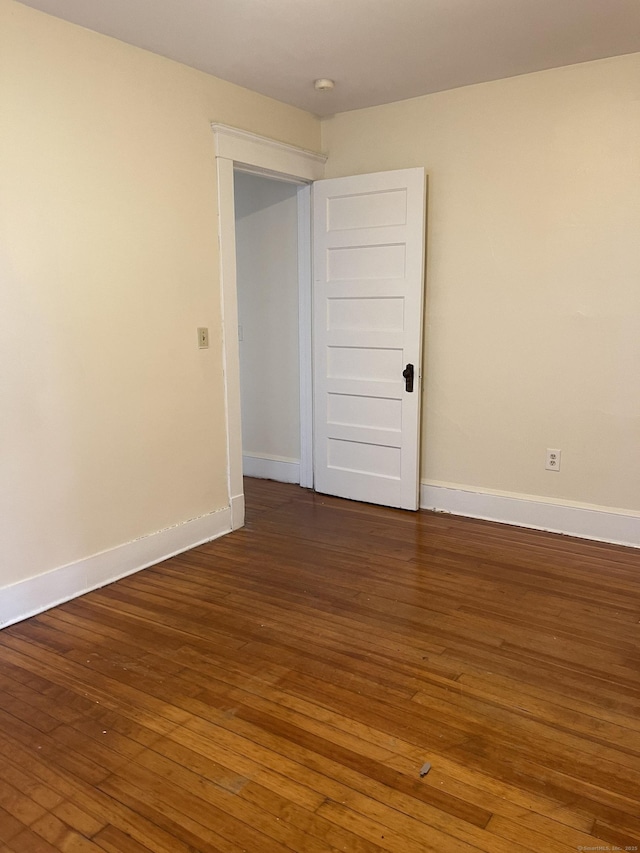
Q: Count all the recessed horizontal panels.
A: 6